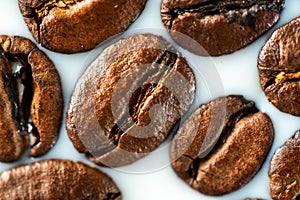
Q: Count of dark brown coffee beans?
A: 8